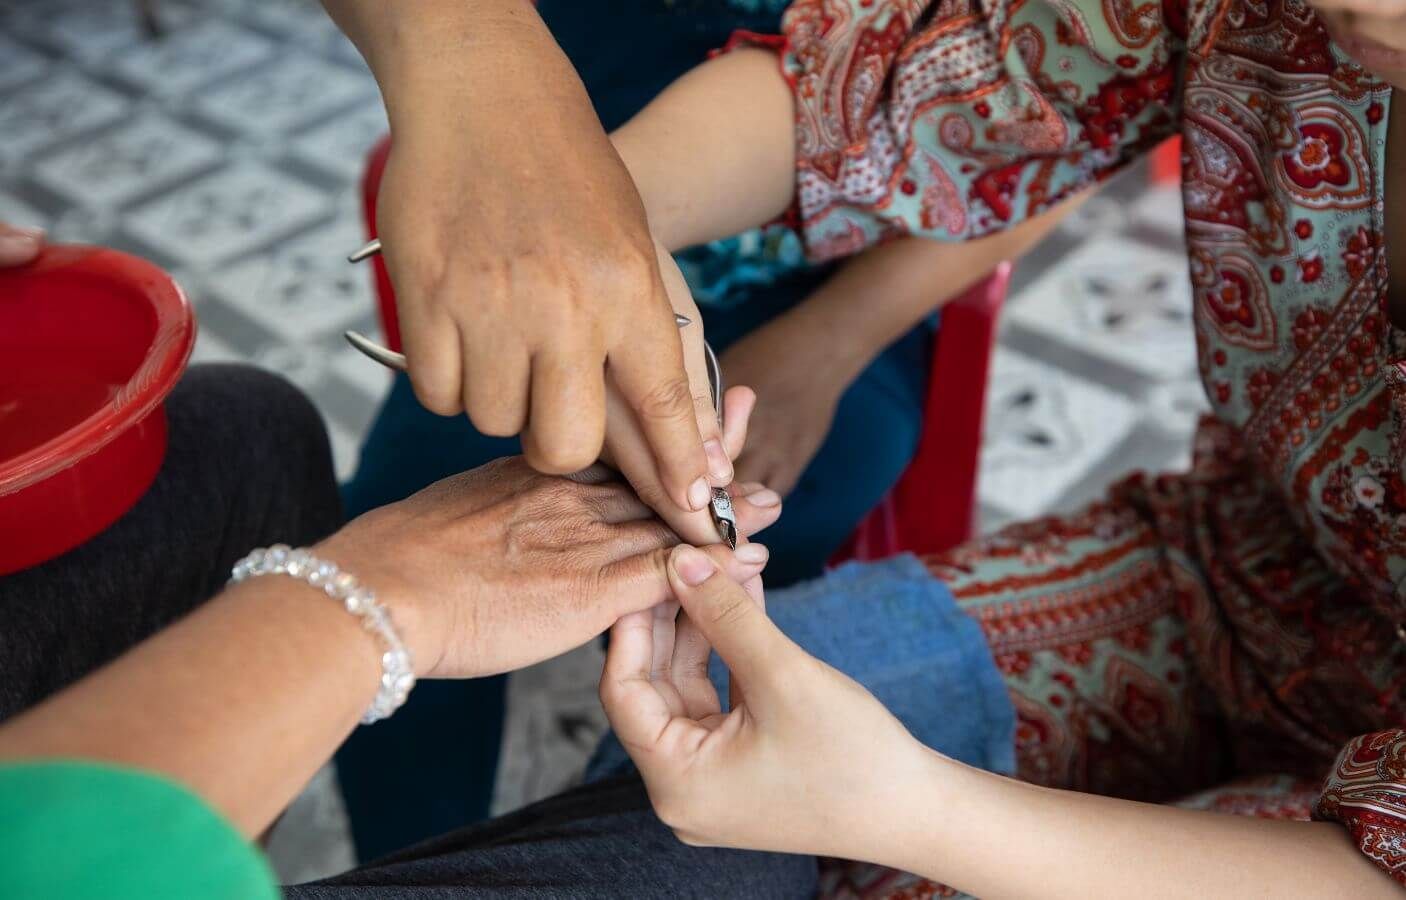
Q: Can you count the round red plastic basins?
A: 1